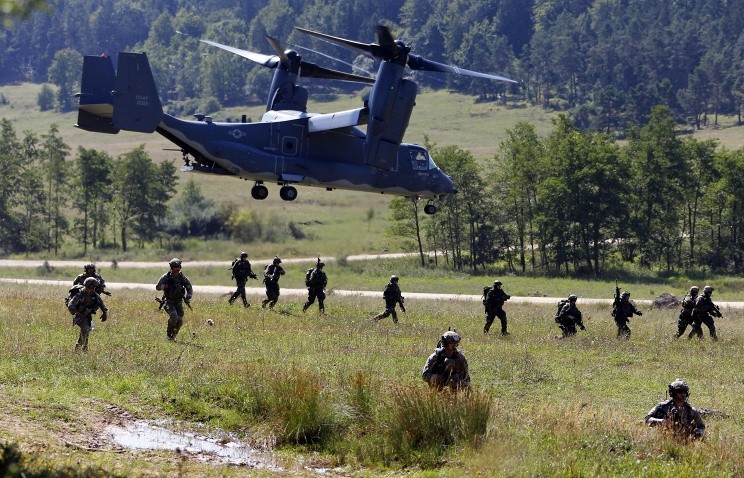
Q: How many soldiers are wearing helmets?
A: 14